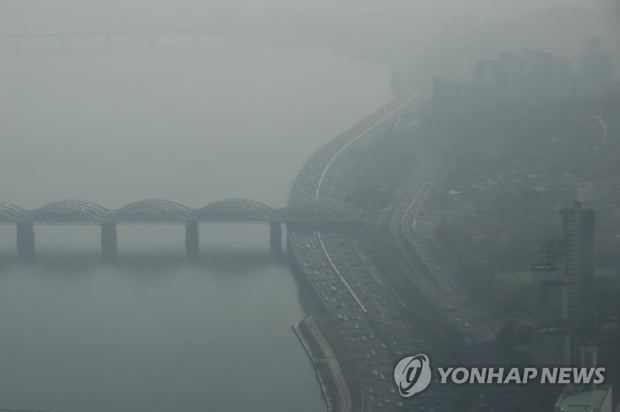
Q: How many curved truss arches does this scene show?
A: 5